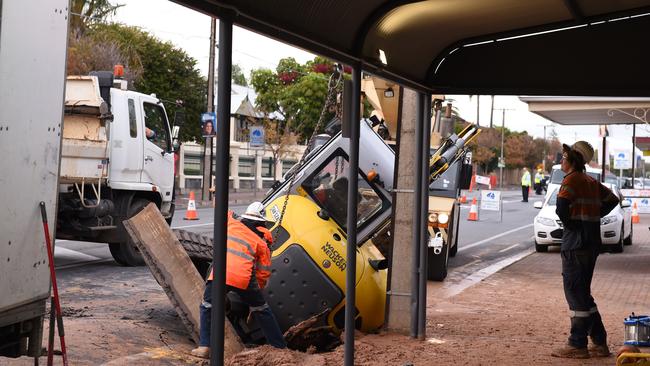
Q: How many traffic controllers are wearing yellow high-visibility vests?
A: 2